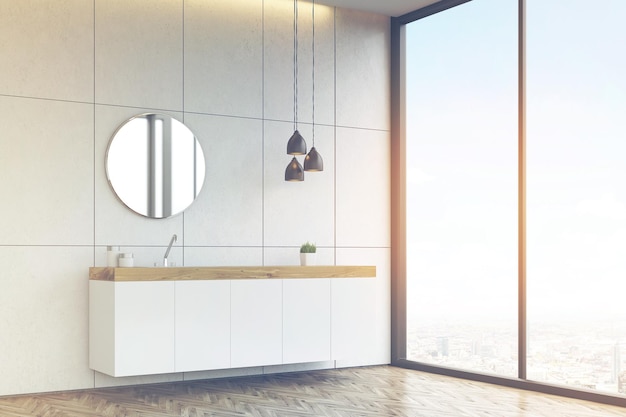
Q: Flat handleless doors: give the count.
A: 5